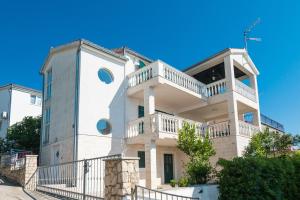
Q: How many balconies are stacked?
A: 2